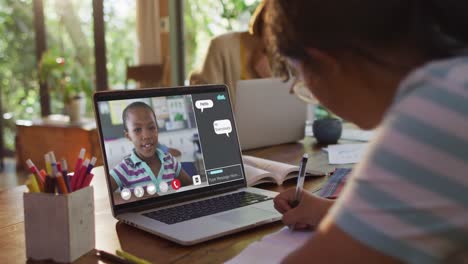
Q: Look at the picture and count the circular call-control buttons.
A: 5